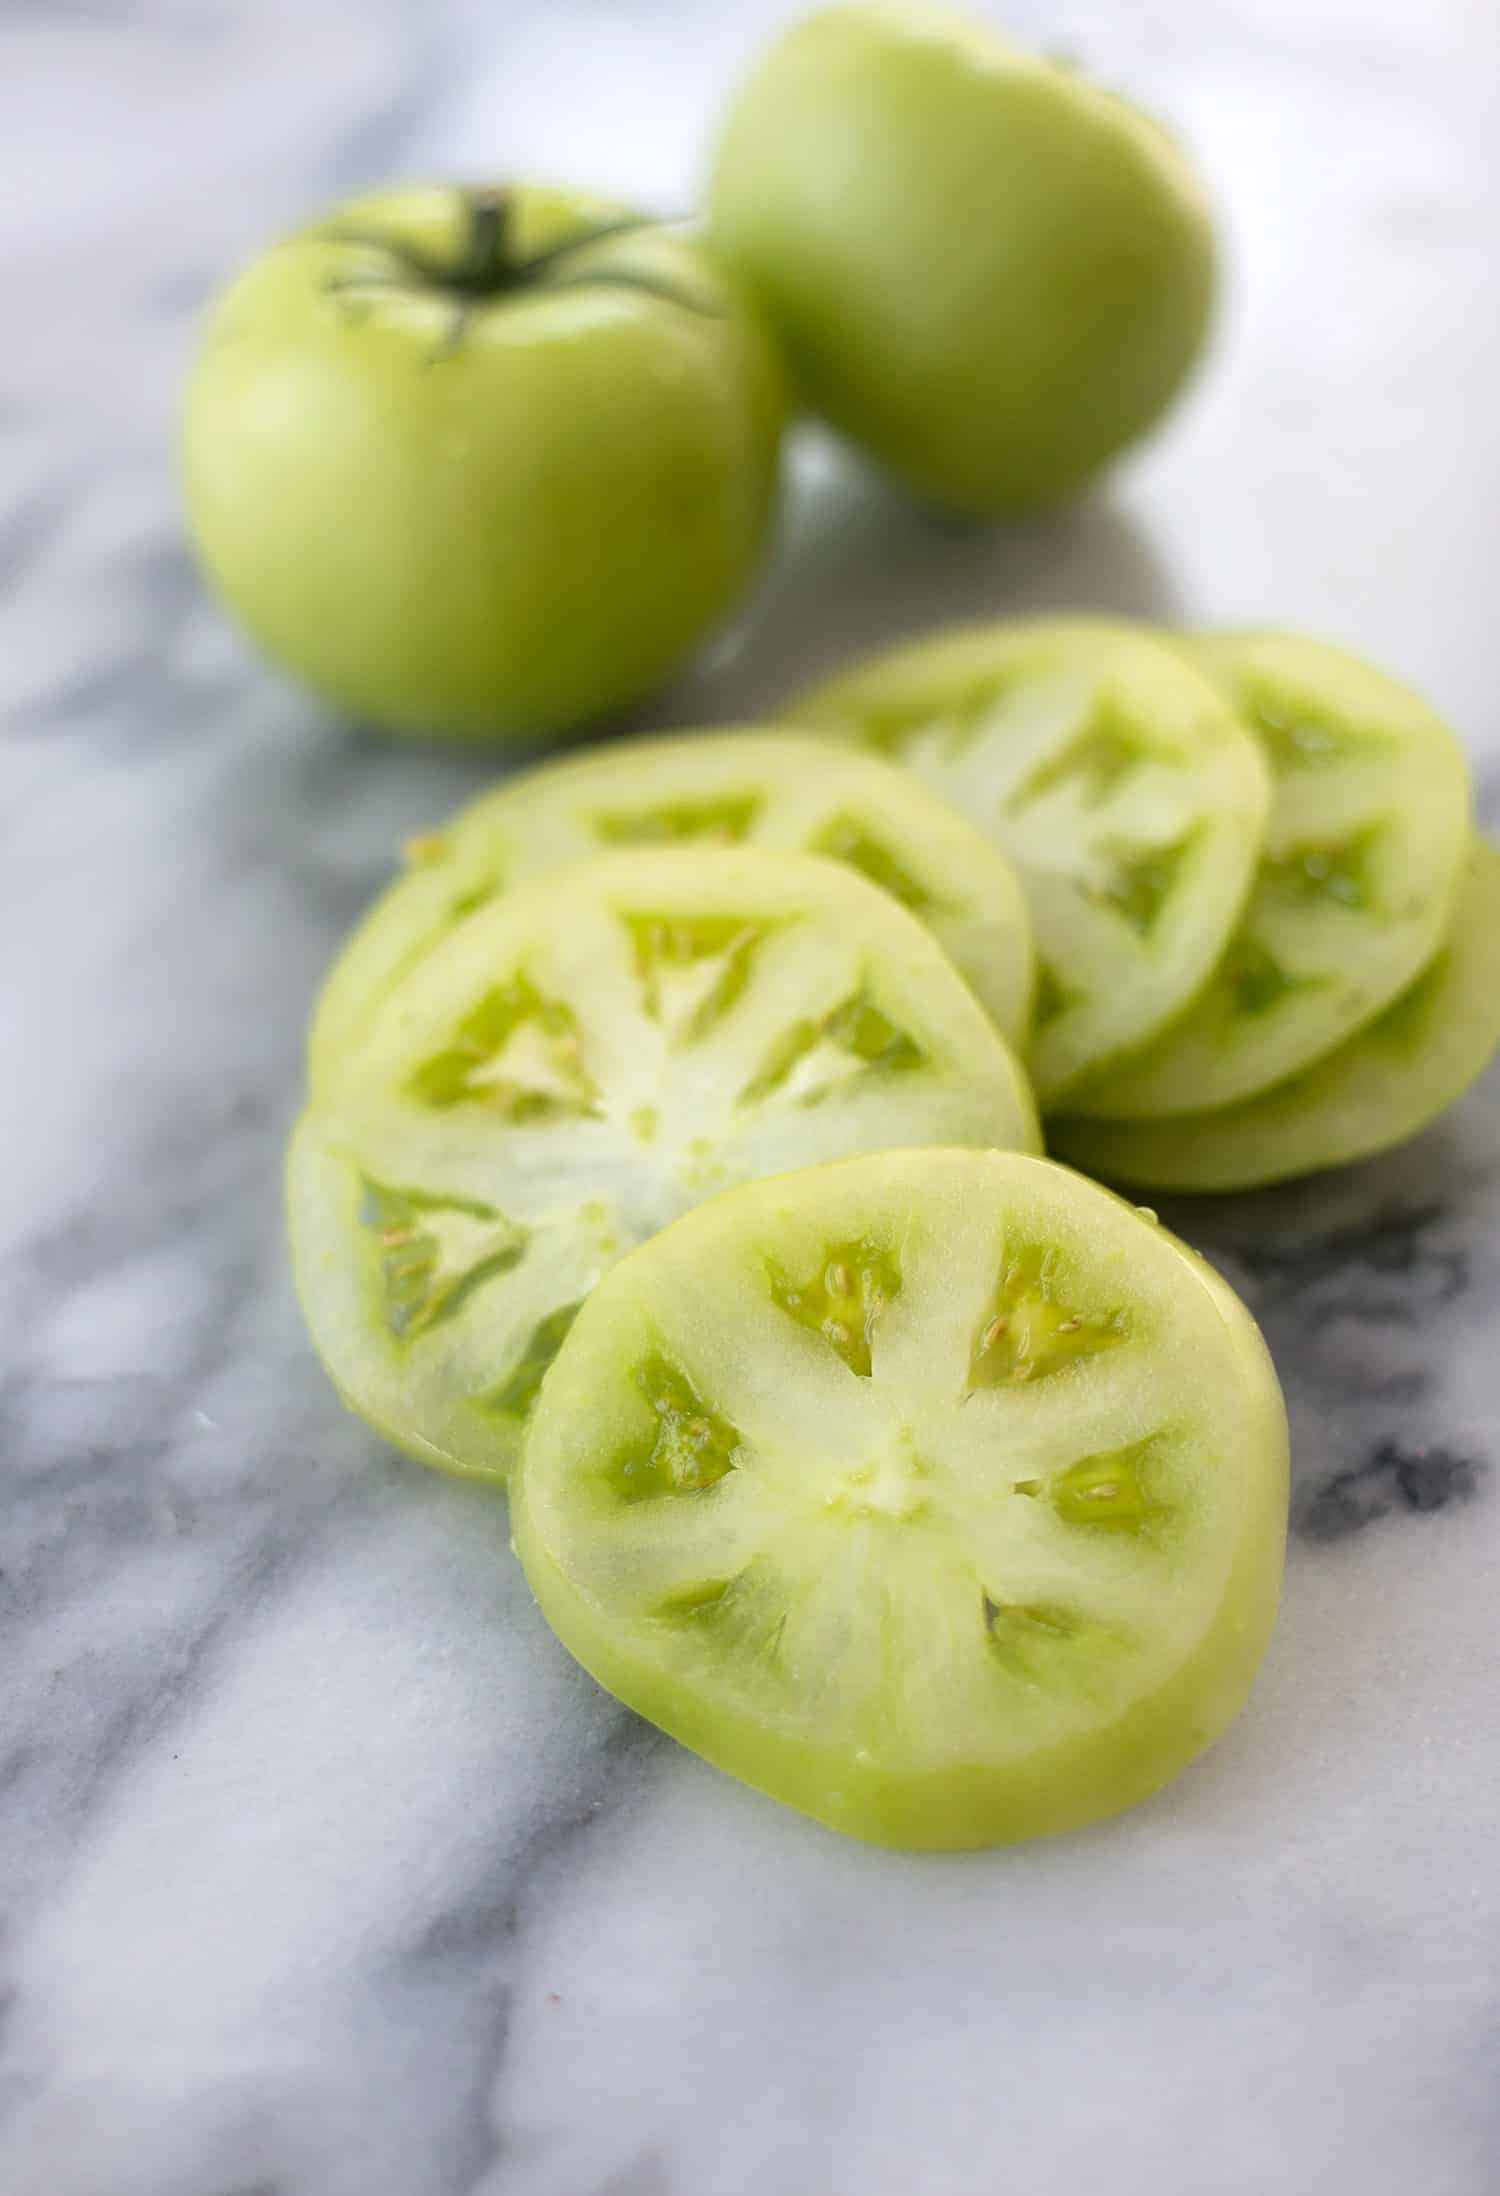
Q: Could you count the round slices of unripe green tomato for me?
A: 6